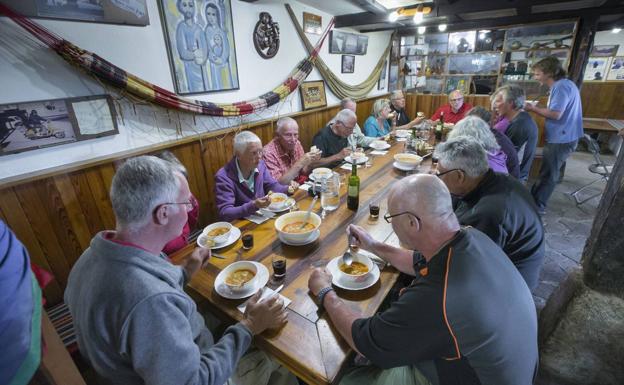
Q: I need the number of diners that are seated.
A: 15